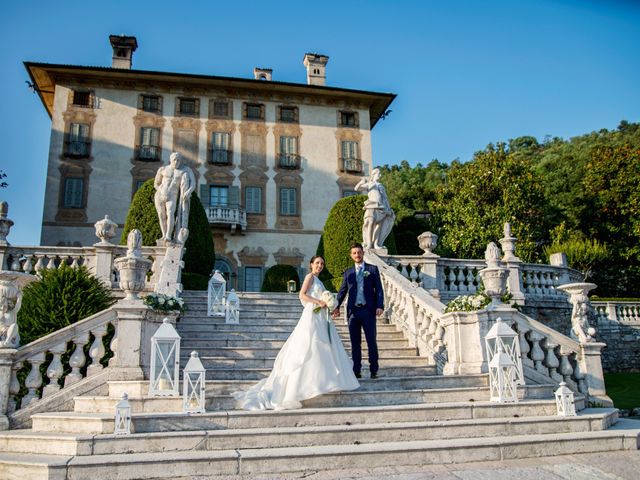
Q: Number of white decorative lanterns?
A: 8